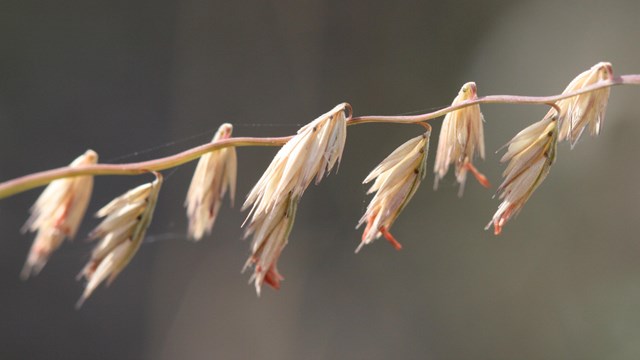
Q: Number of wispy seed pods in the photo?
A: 8